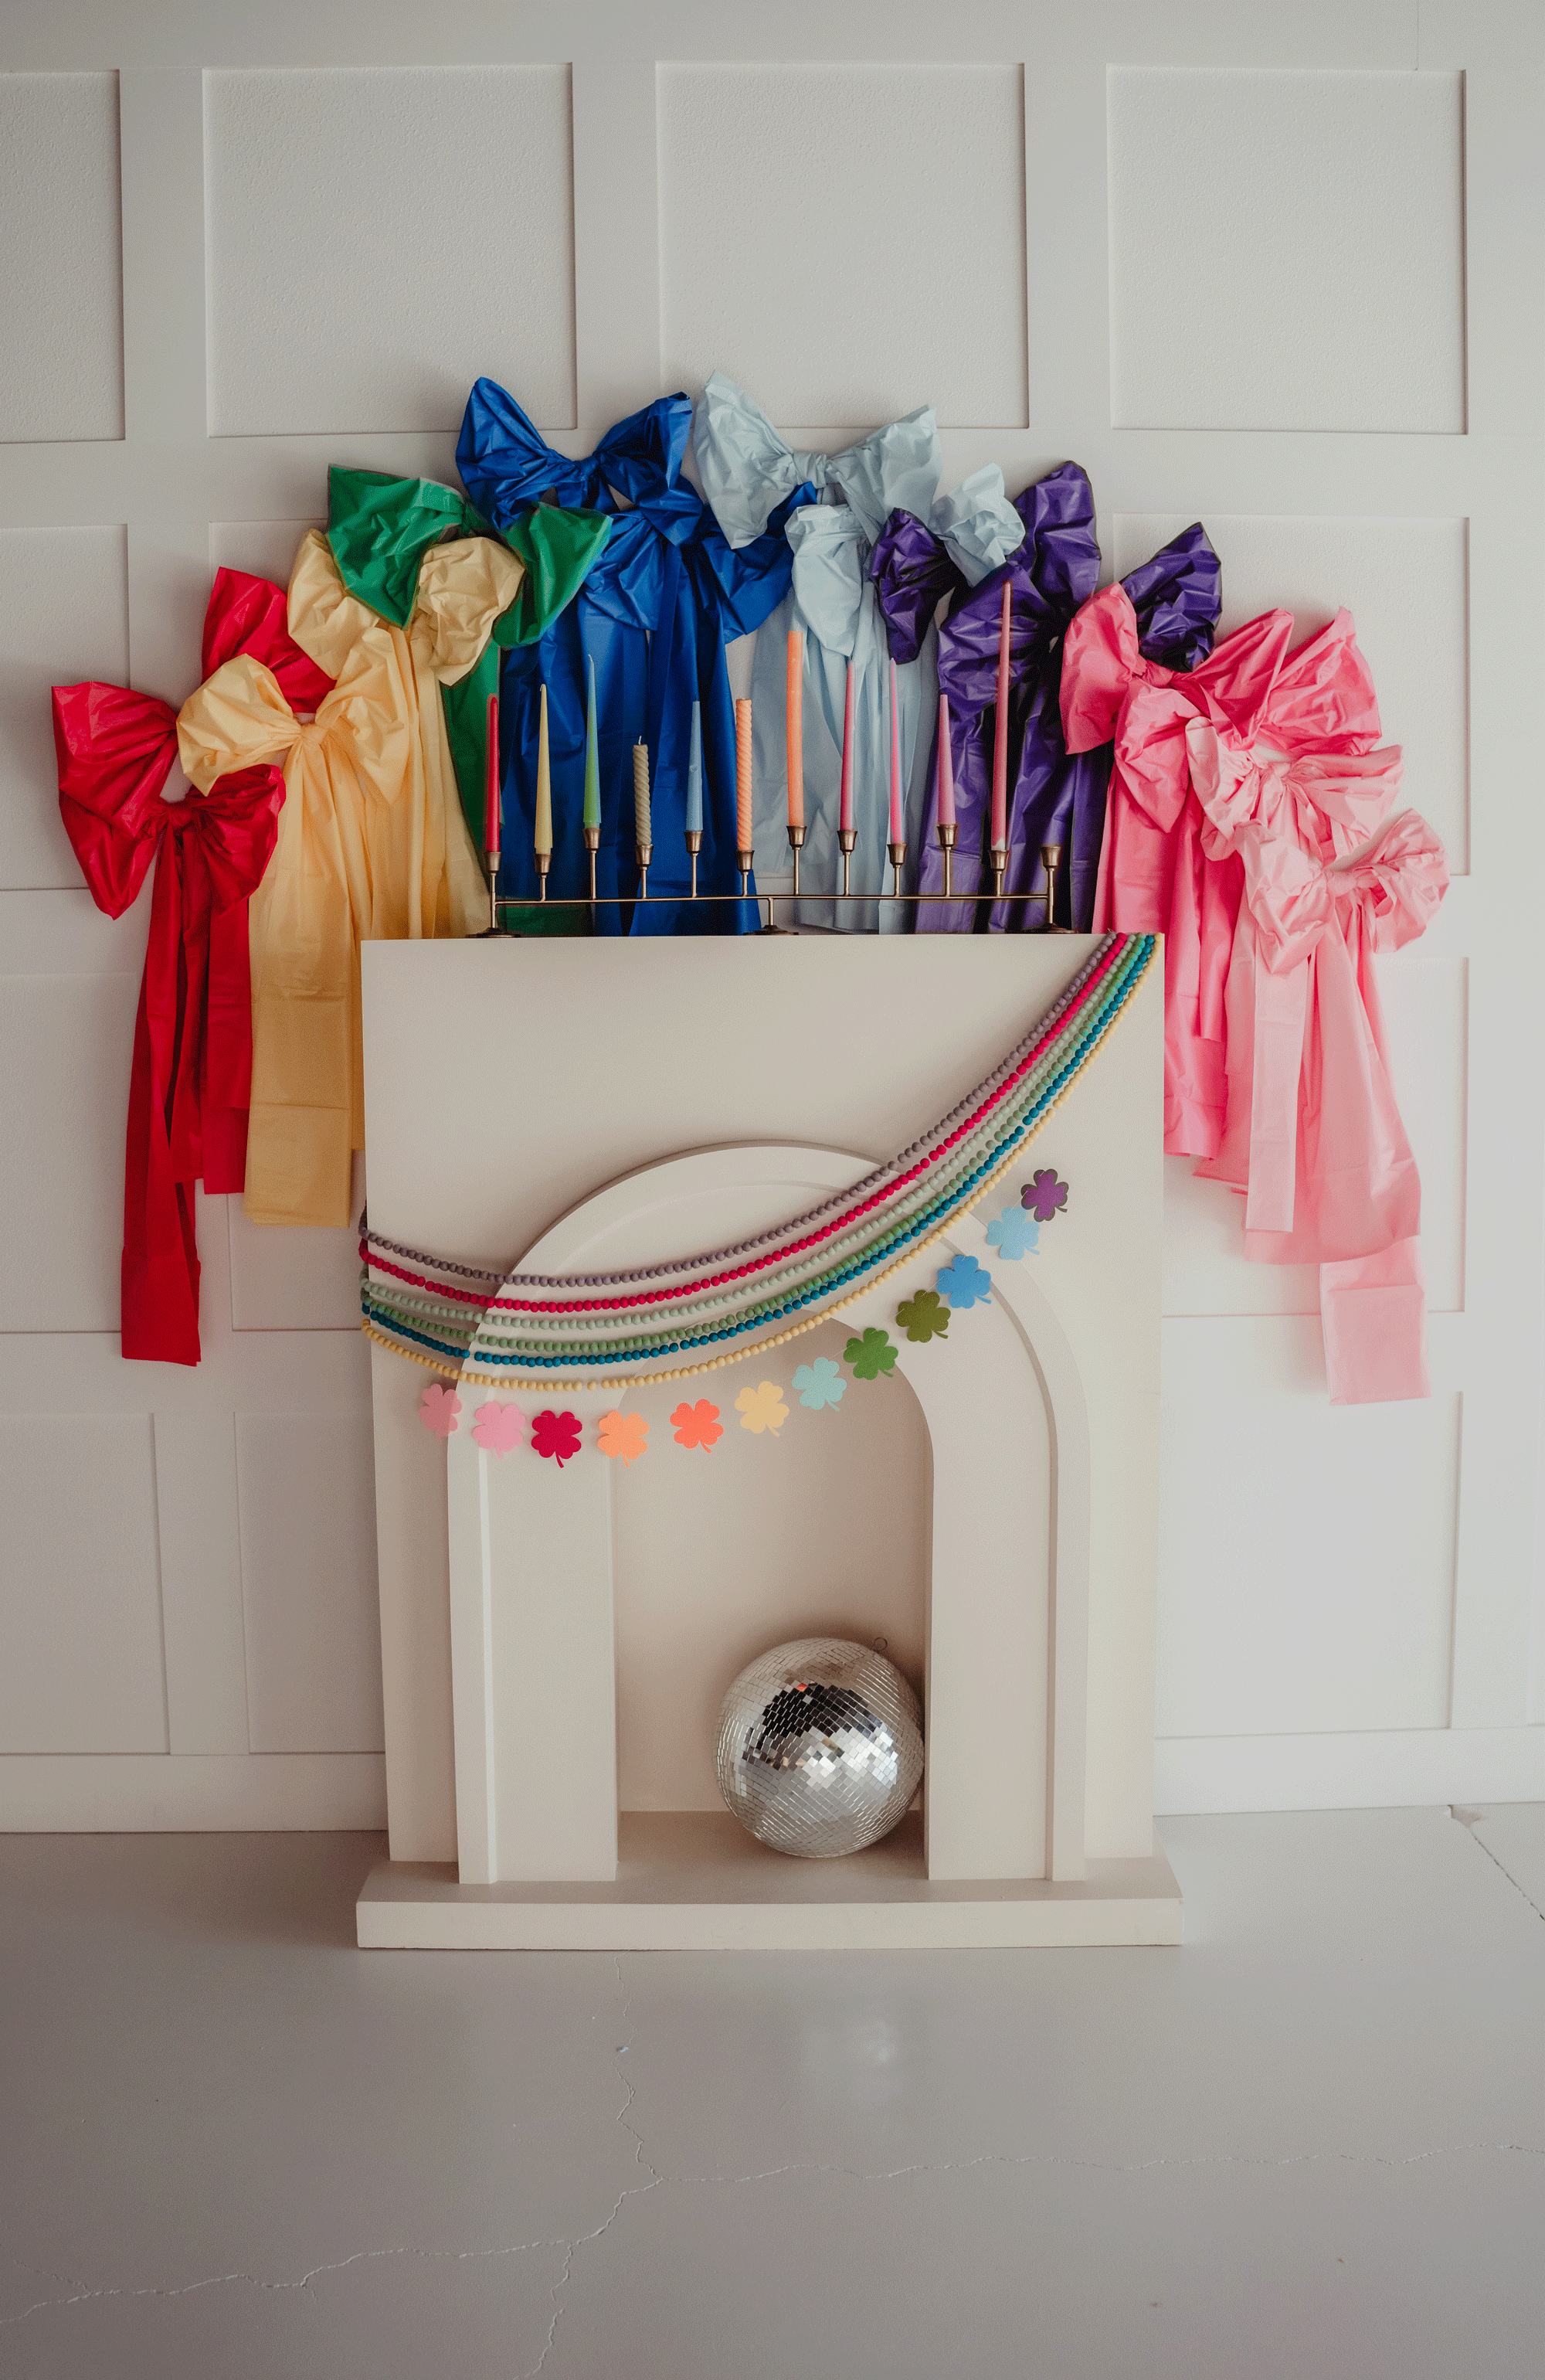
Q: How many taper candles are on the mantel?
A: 11